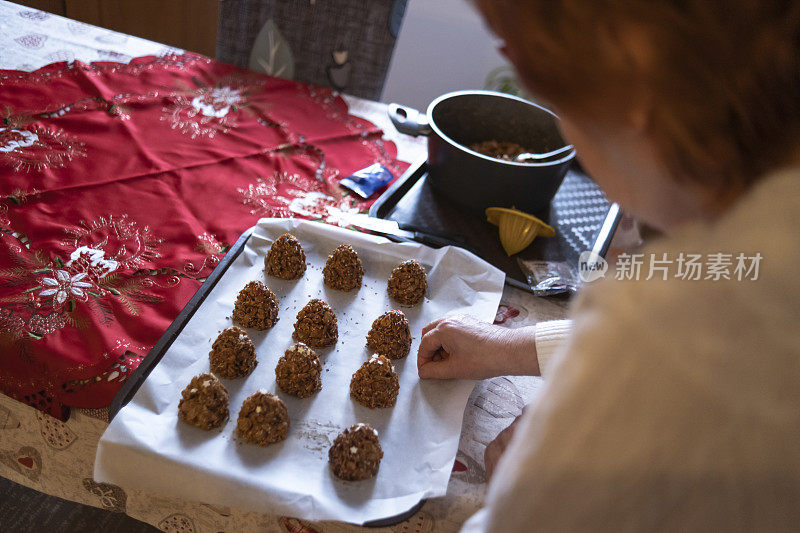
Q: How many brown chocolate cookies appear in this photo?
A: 12